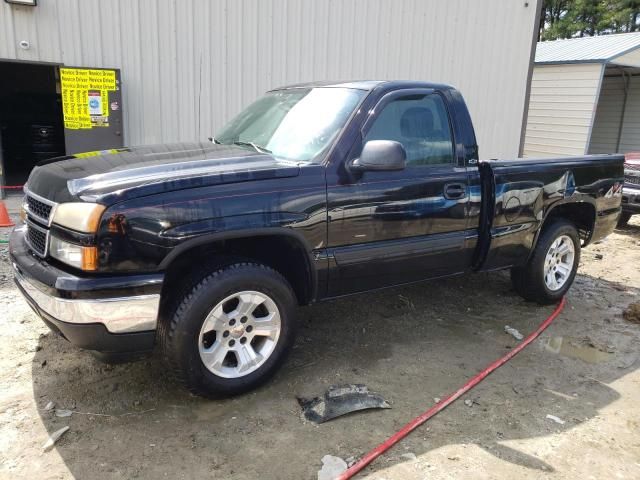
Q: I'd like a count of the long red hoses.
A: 1